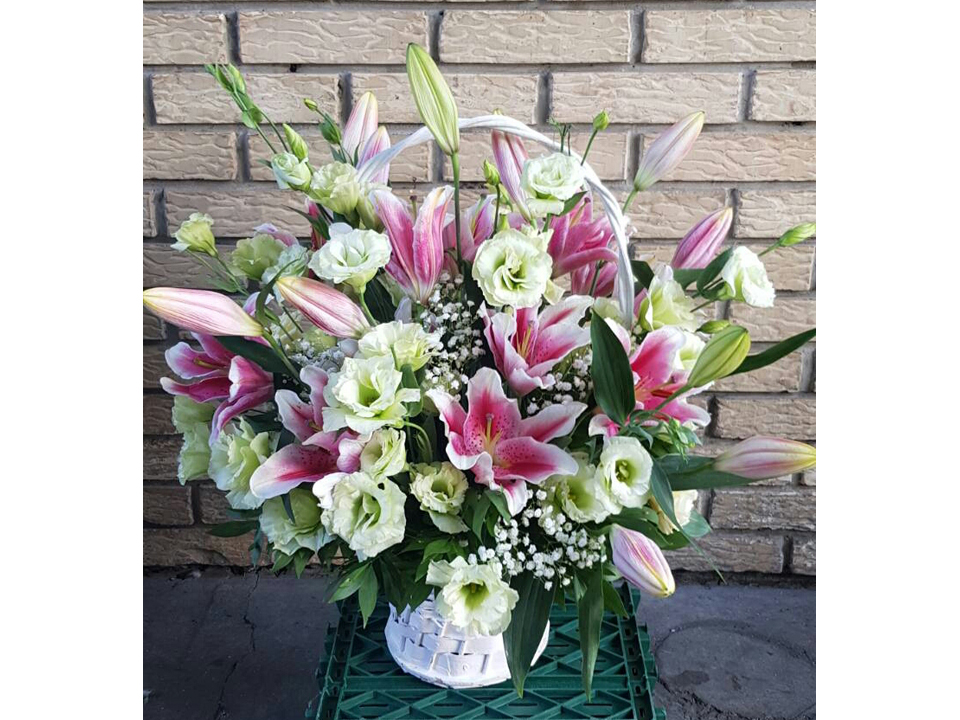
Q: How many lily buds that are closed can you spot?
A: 11